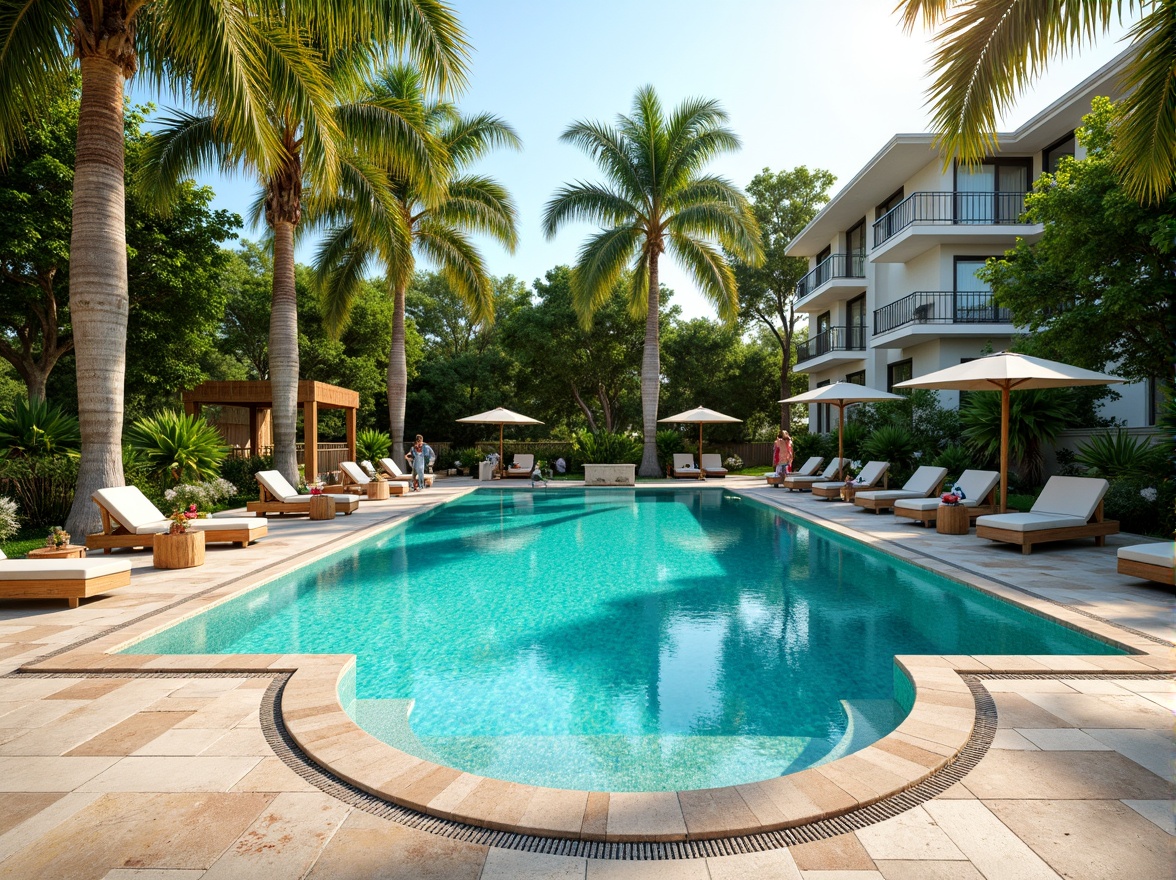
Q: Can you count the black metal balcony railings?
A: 4